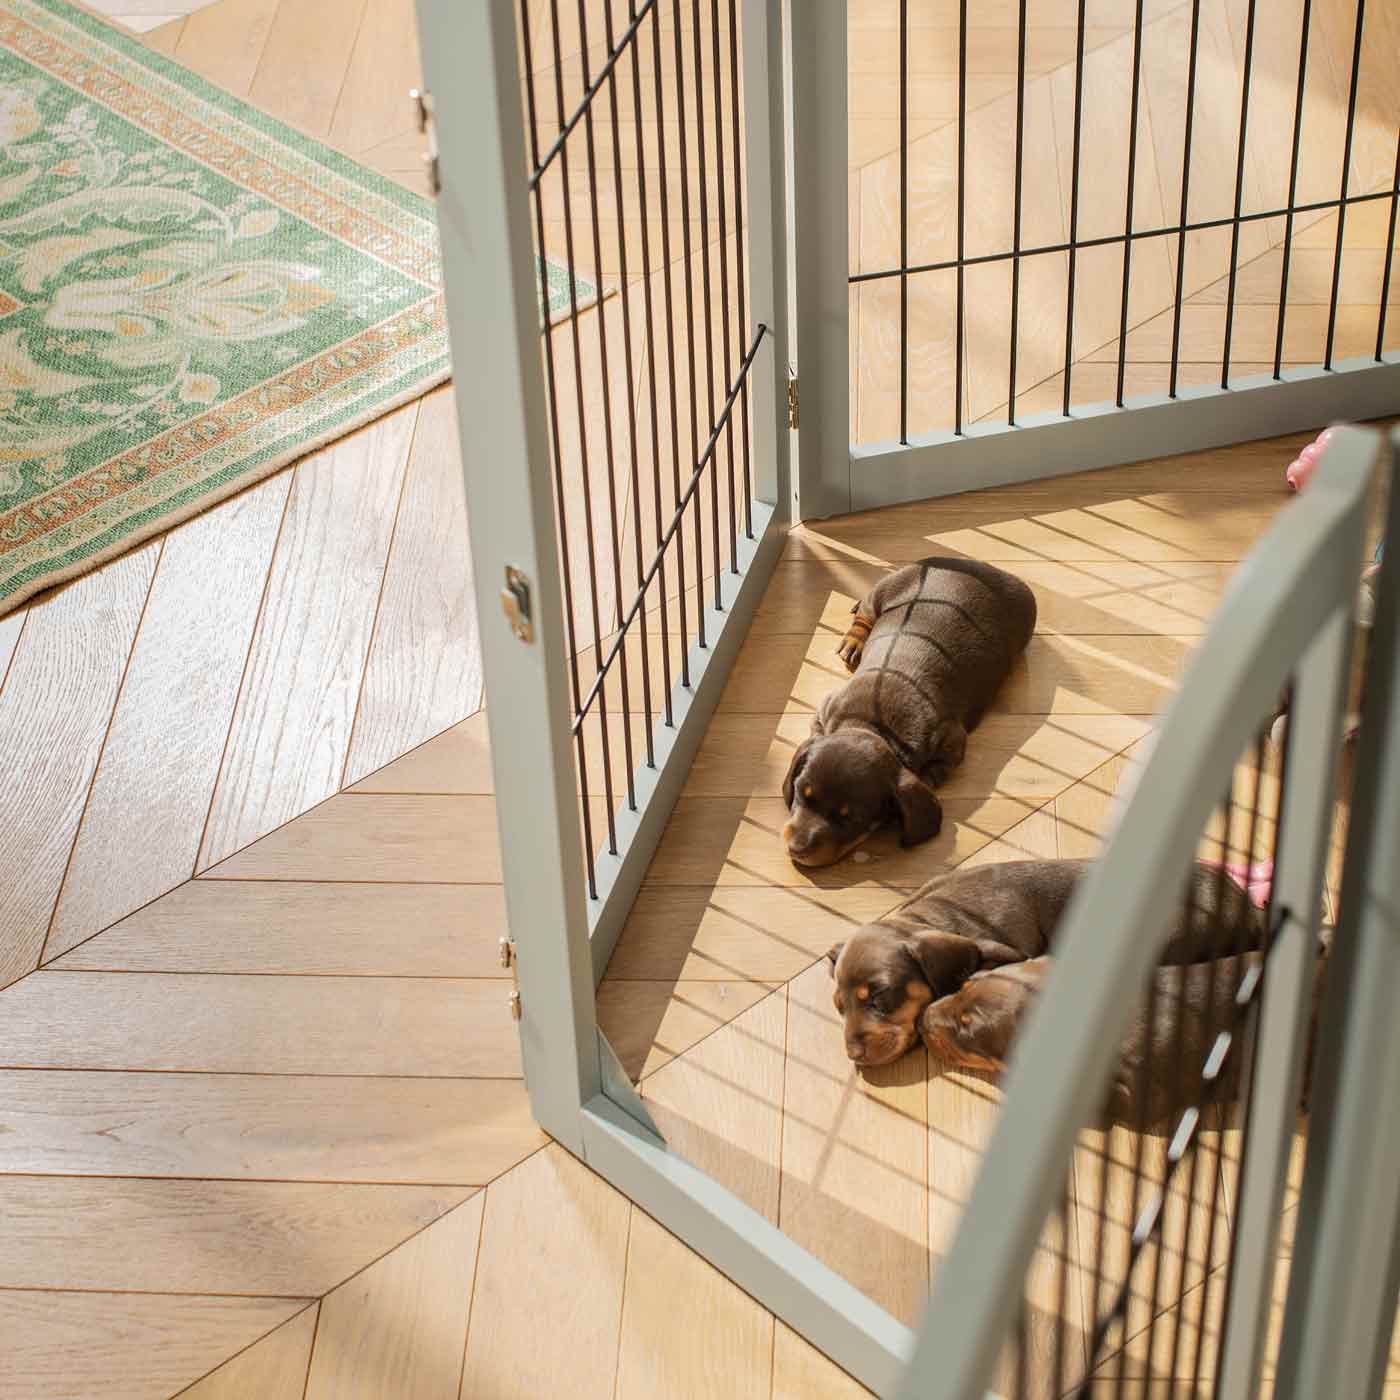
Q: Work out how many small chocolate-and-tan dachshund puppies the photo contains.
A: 3